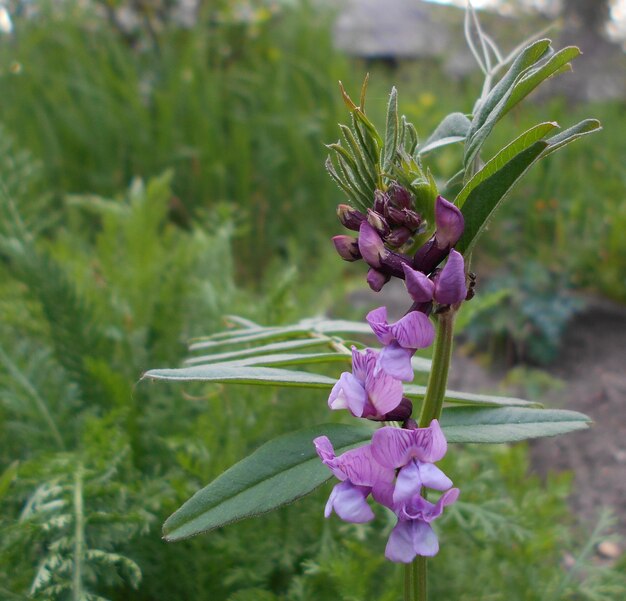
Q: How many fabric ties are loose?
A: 0